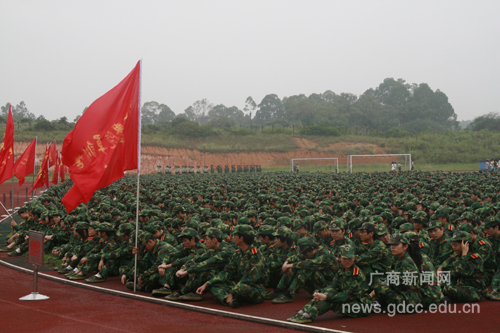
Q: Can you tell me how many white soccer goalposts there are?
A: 2